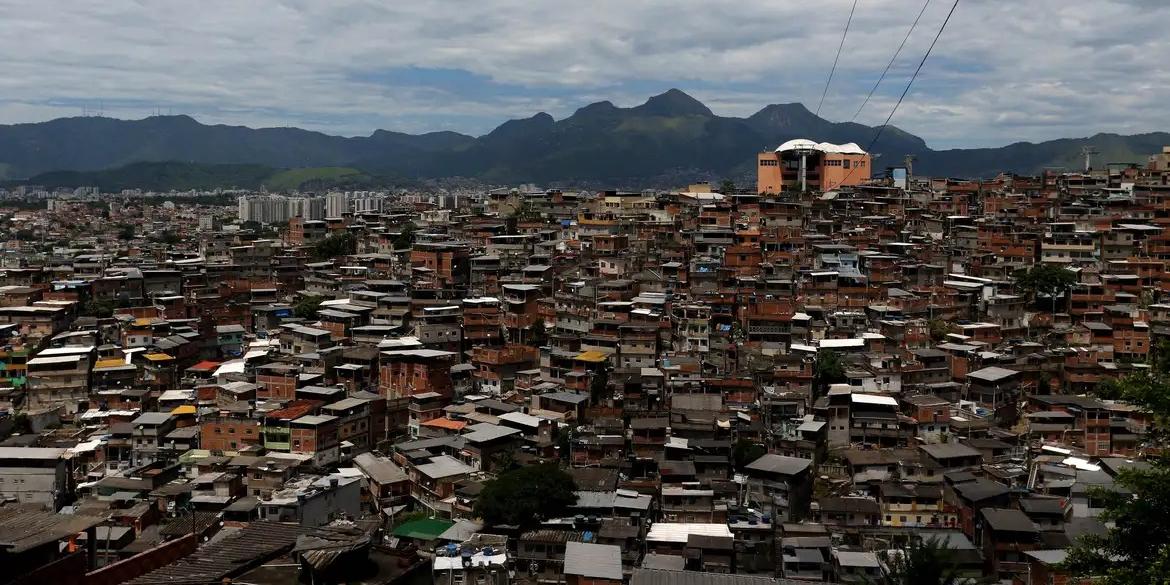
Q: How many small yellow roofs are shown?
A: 5